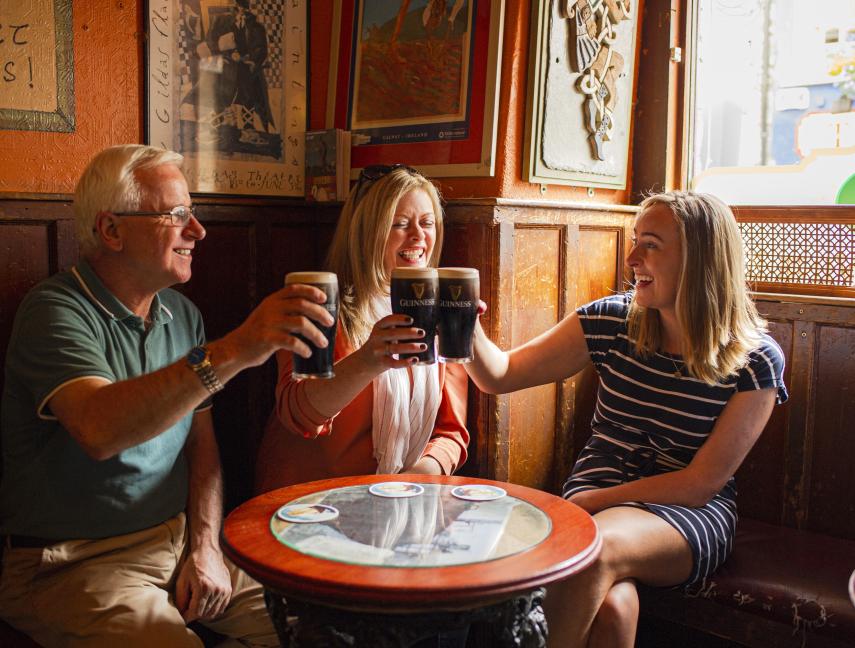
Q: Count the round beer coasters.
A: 3